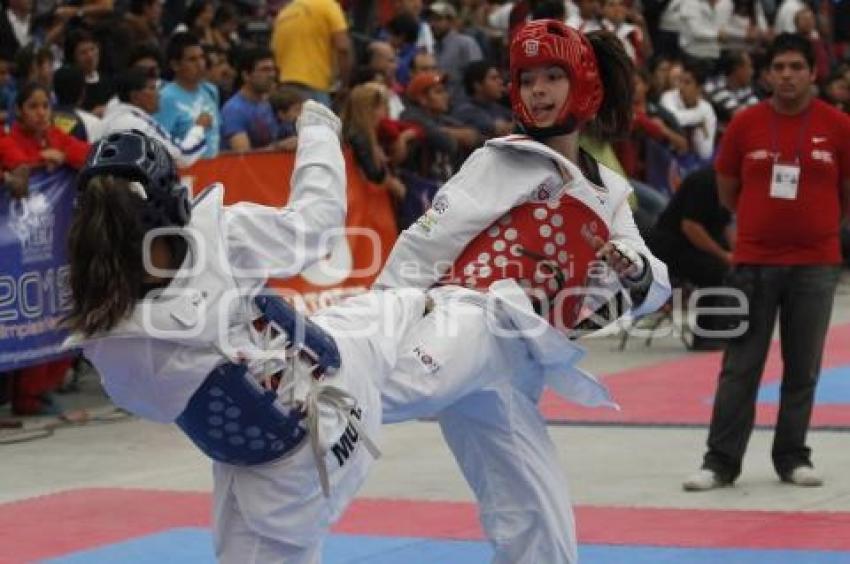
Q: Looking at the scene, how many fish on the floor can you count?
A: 0